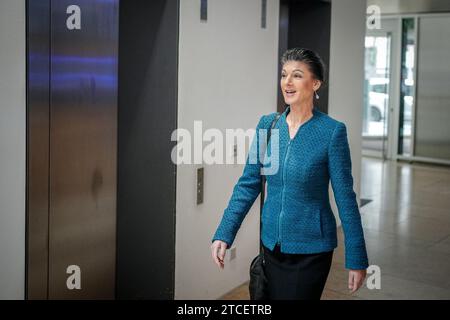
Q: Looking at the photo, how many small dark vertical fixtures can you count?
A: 2